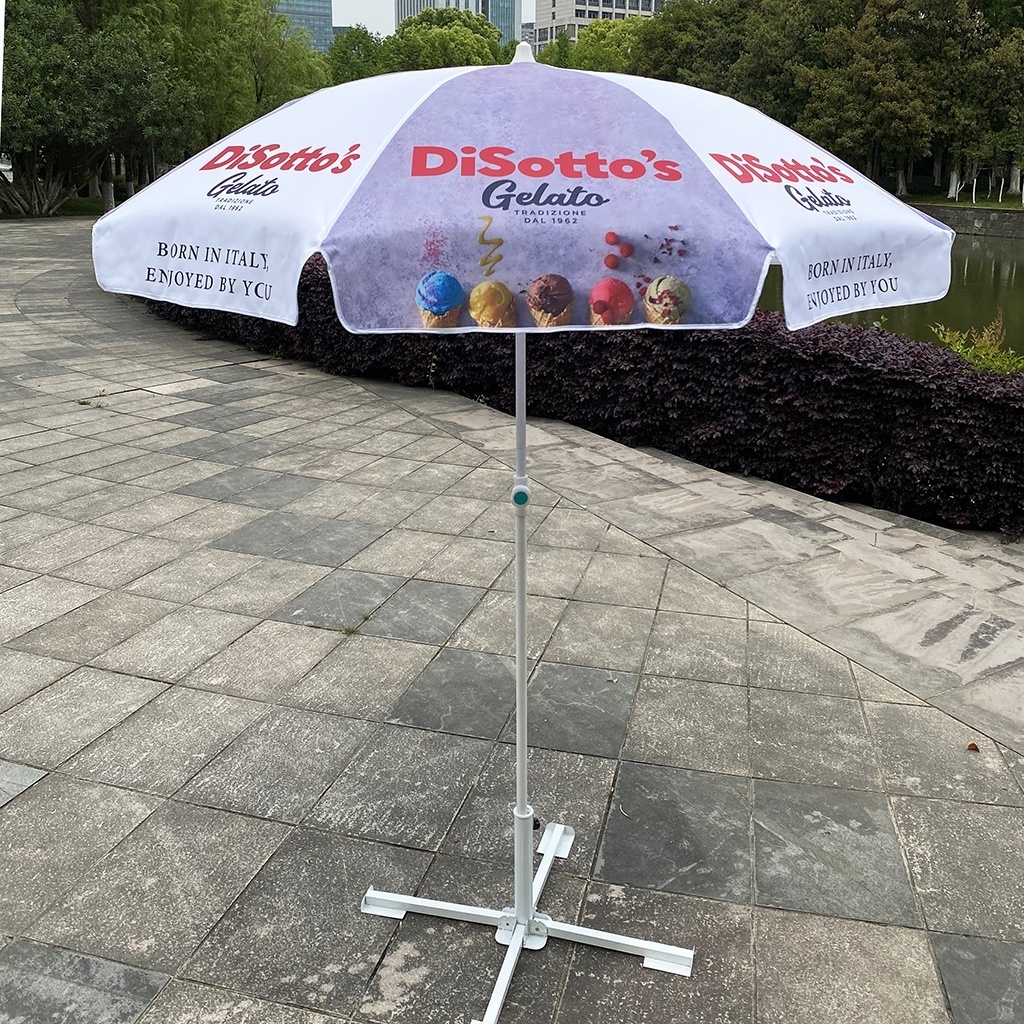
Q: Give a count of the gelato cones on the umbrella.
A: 5